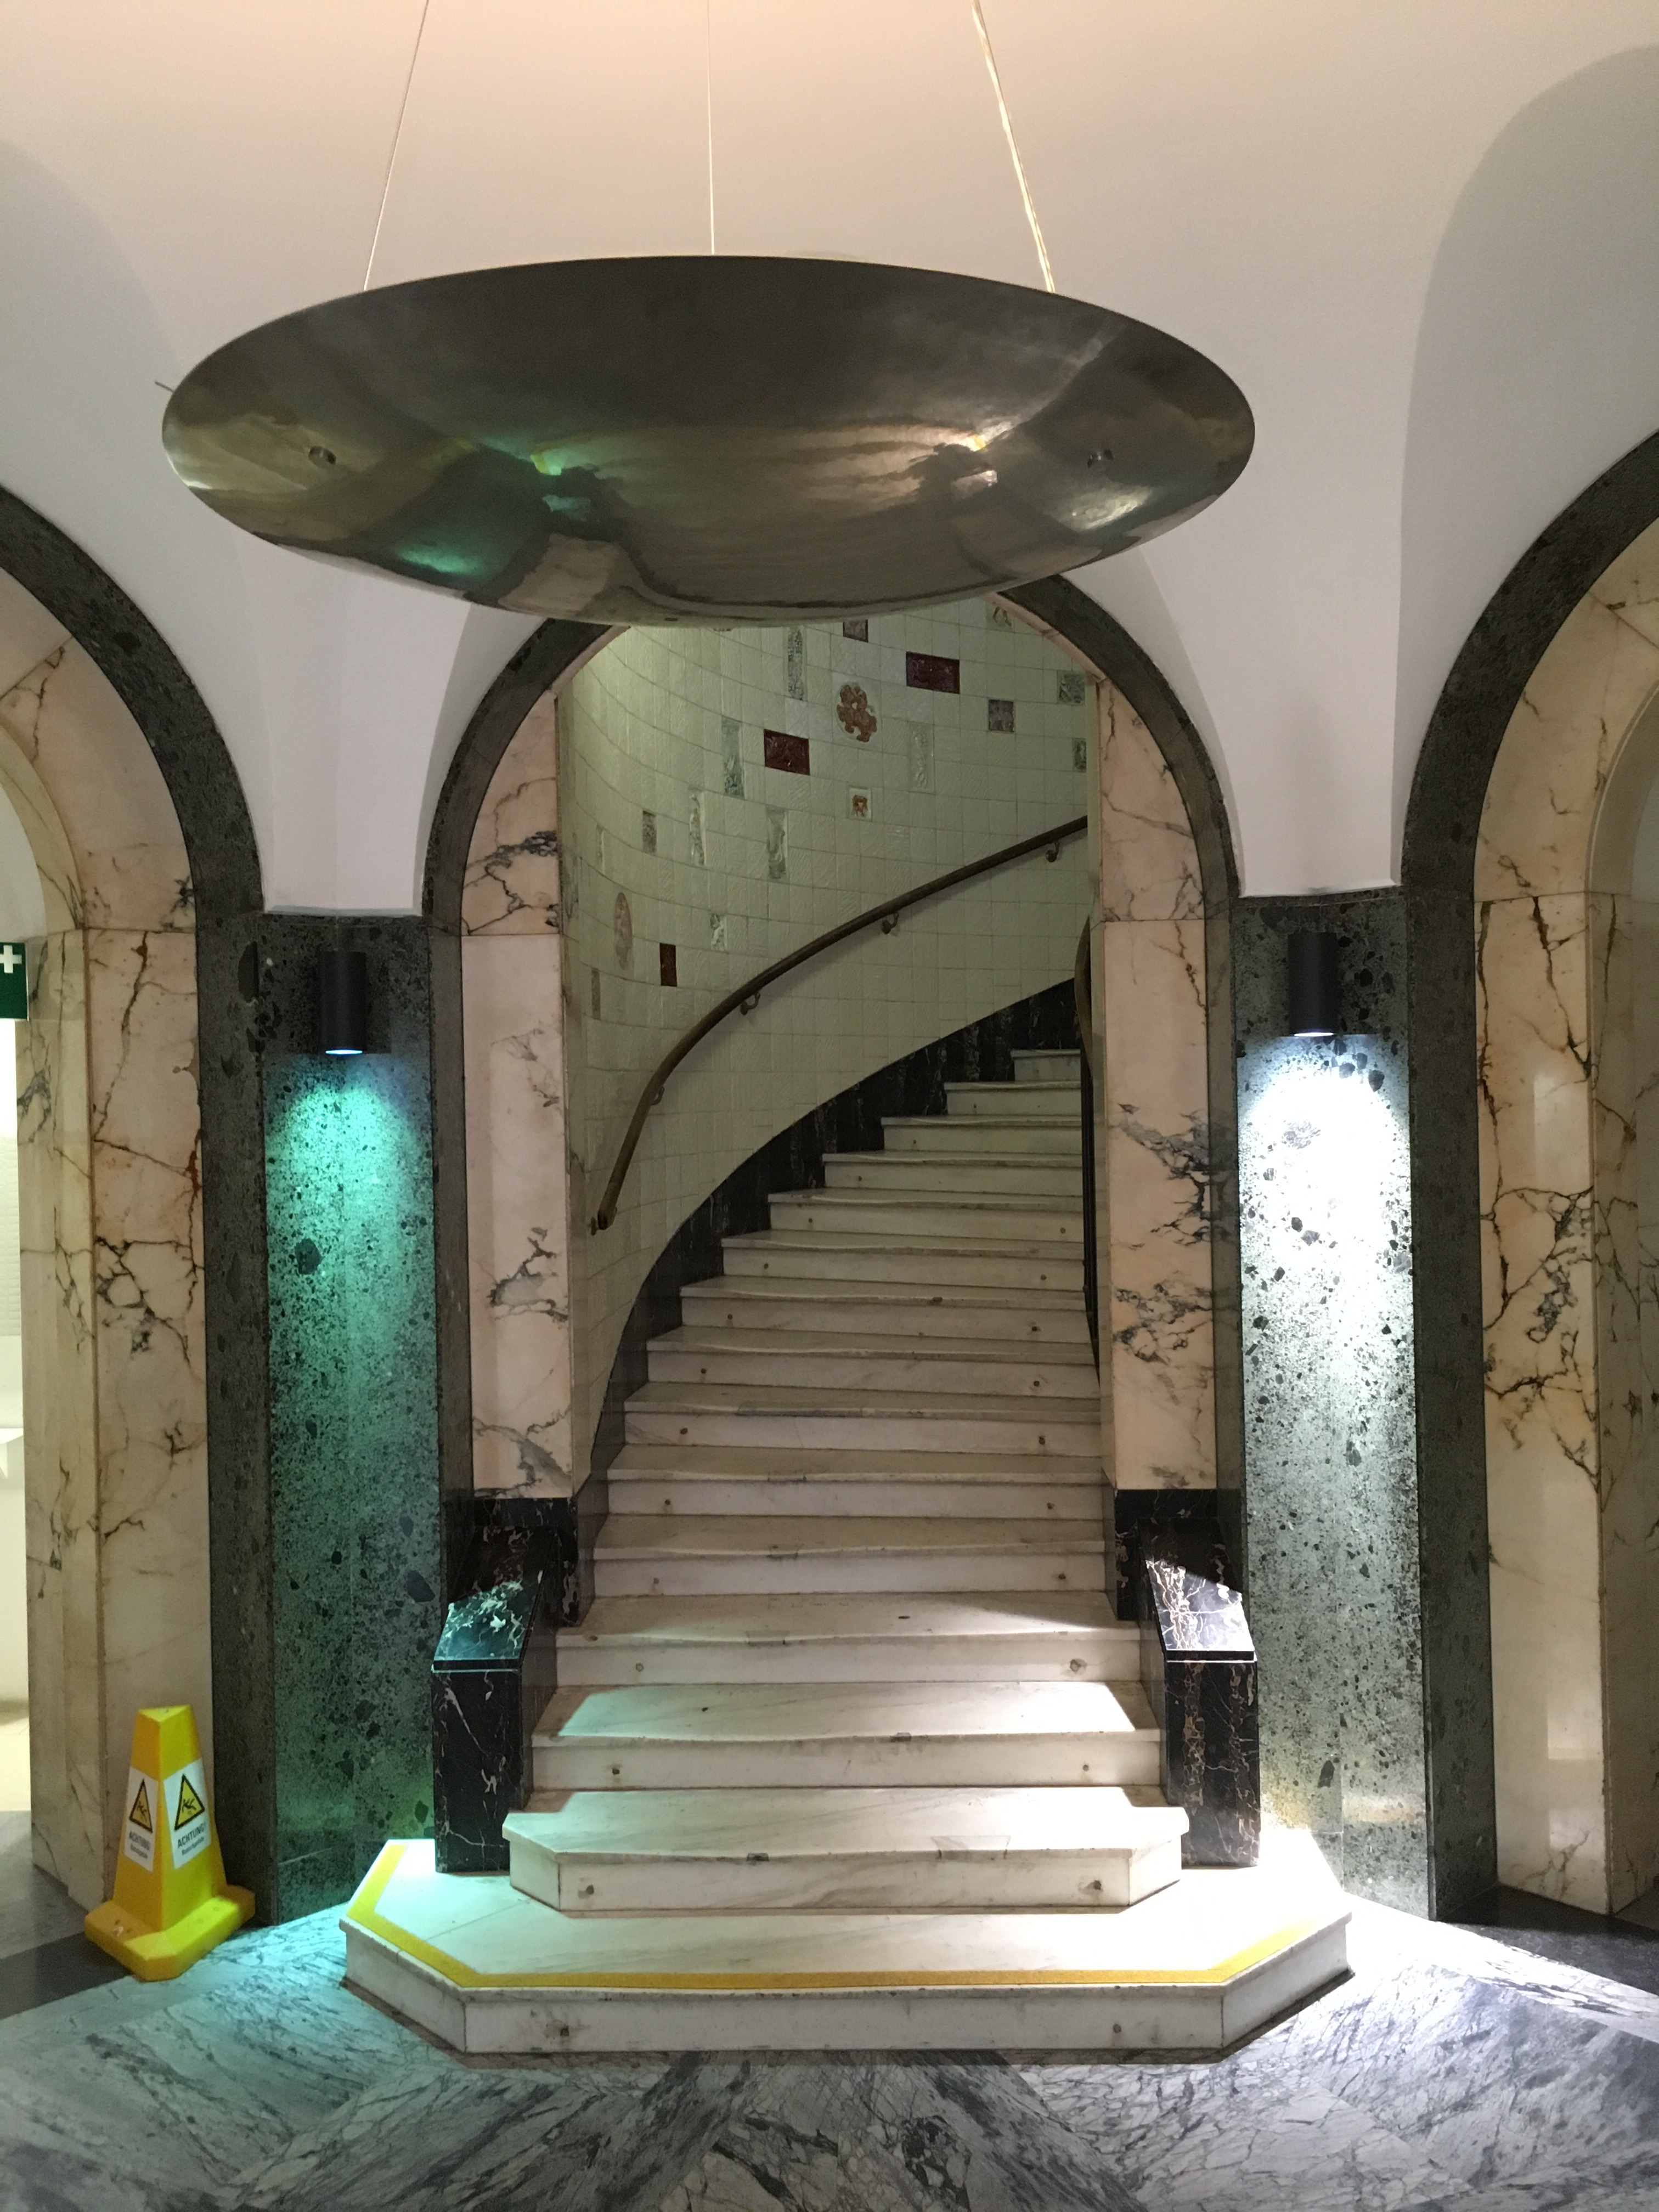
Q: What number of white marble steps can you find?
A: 15